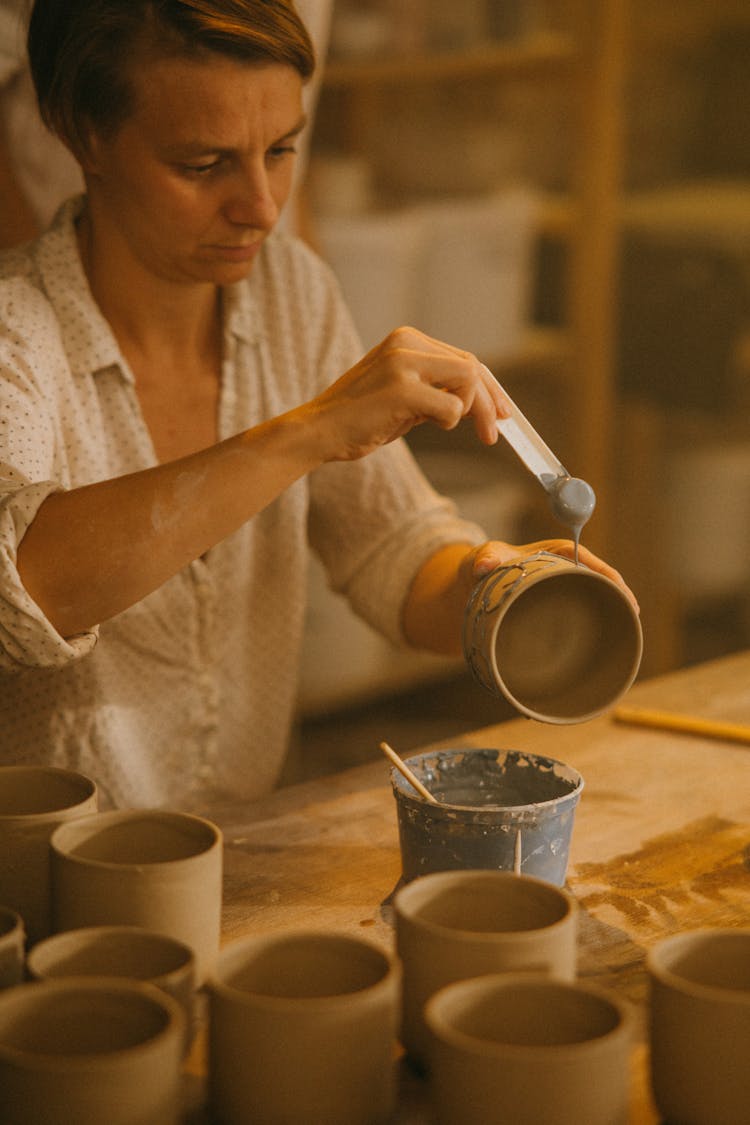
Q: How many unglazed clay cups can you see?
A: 9